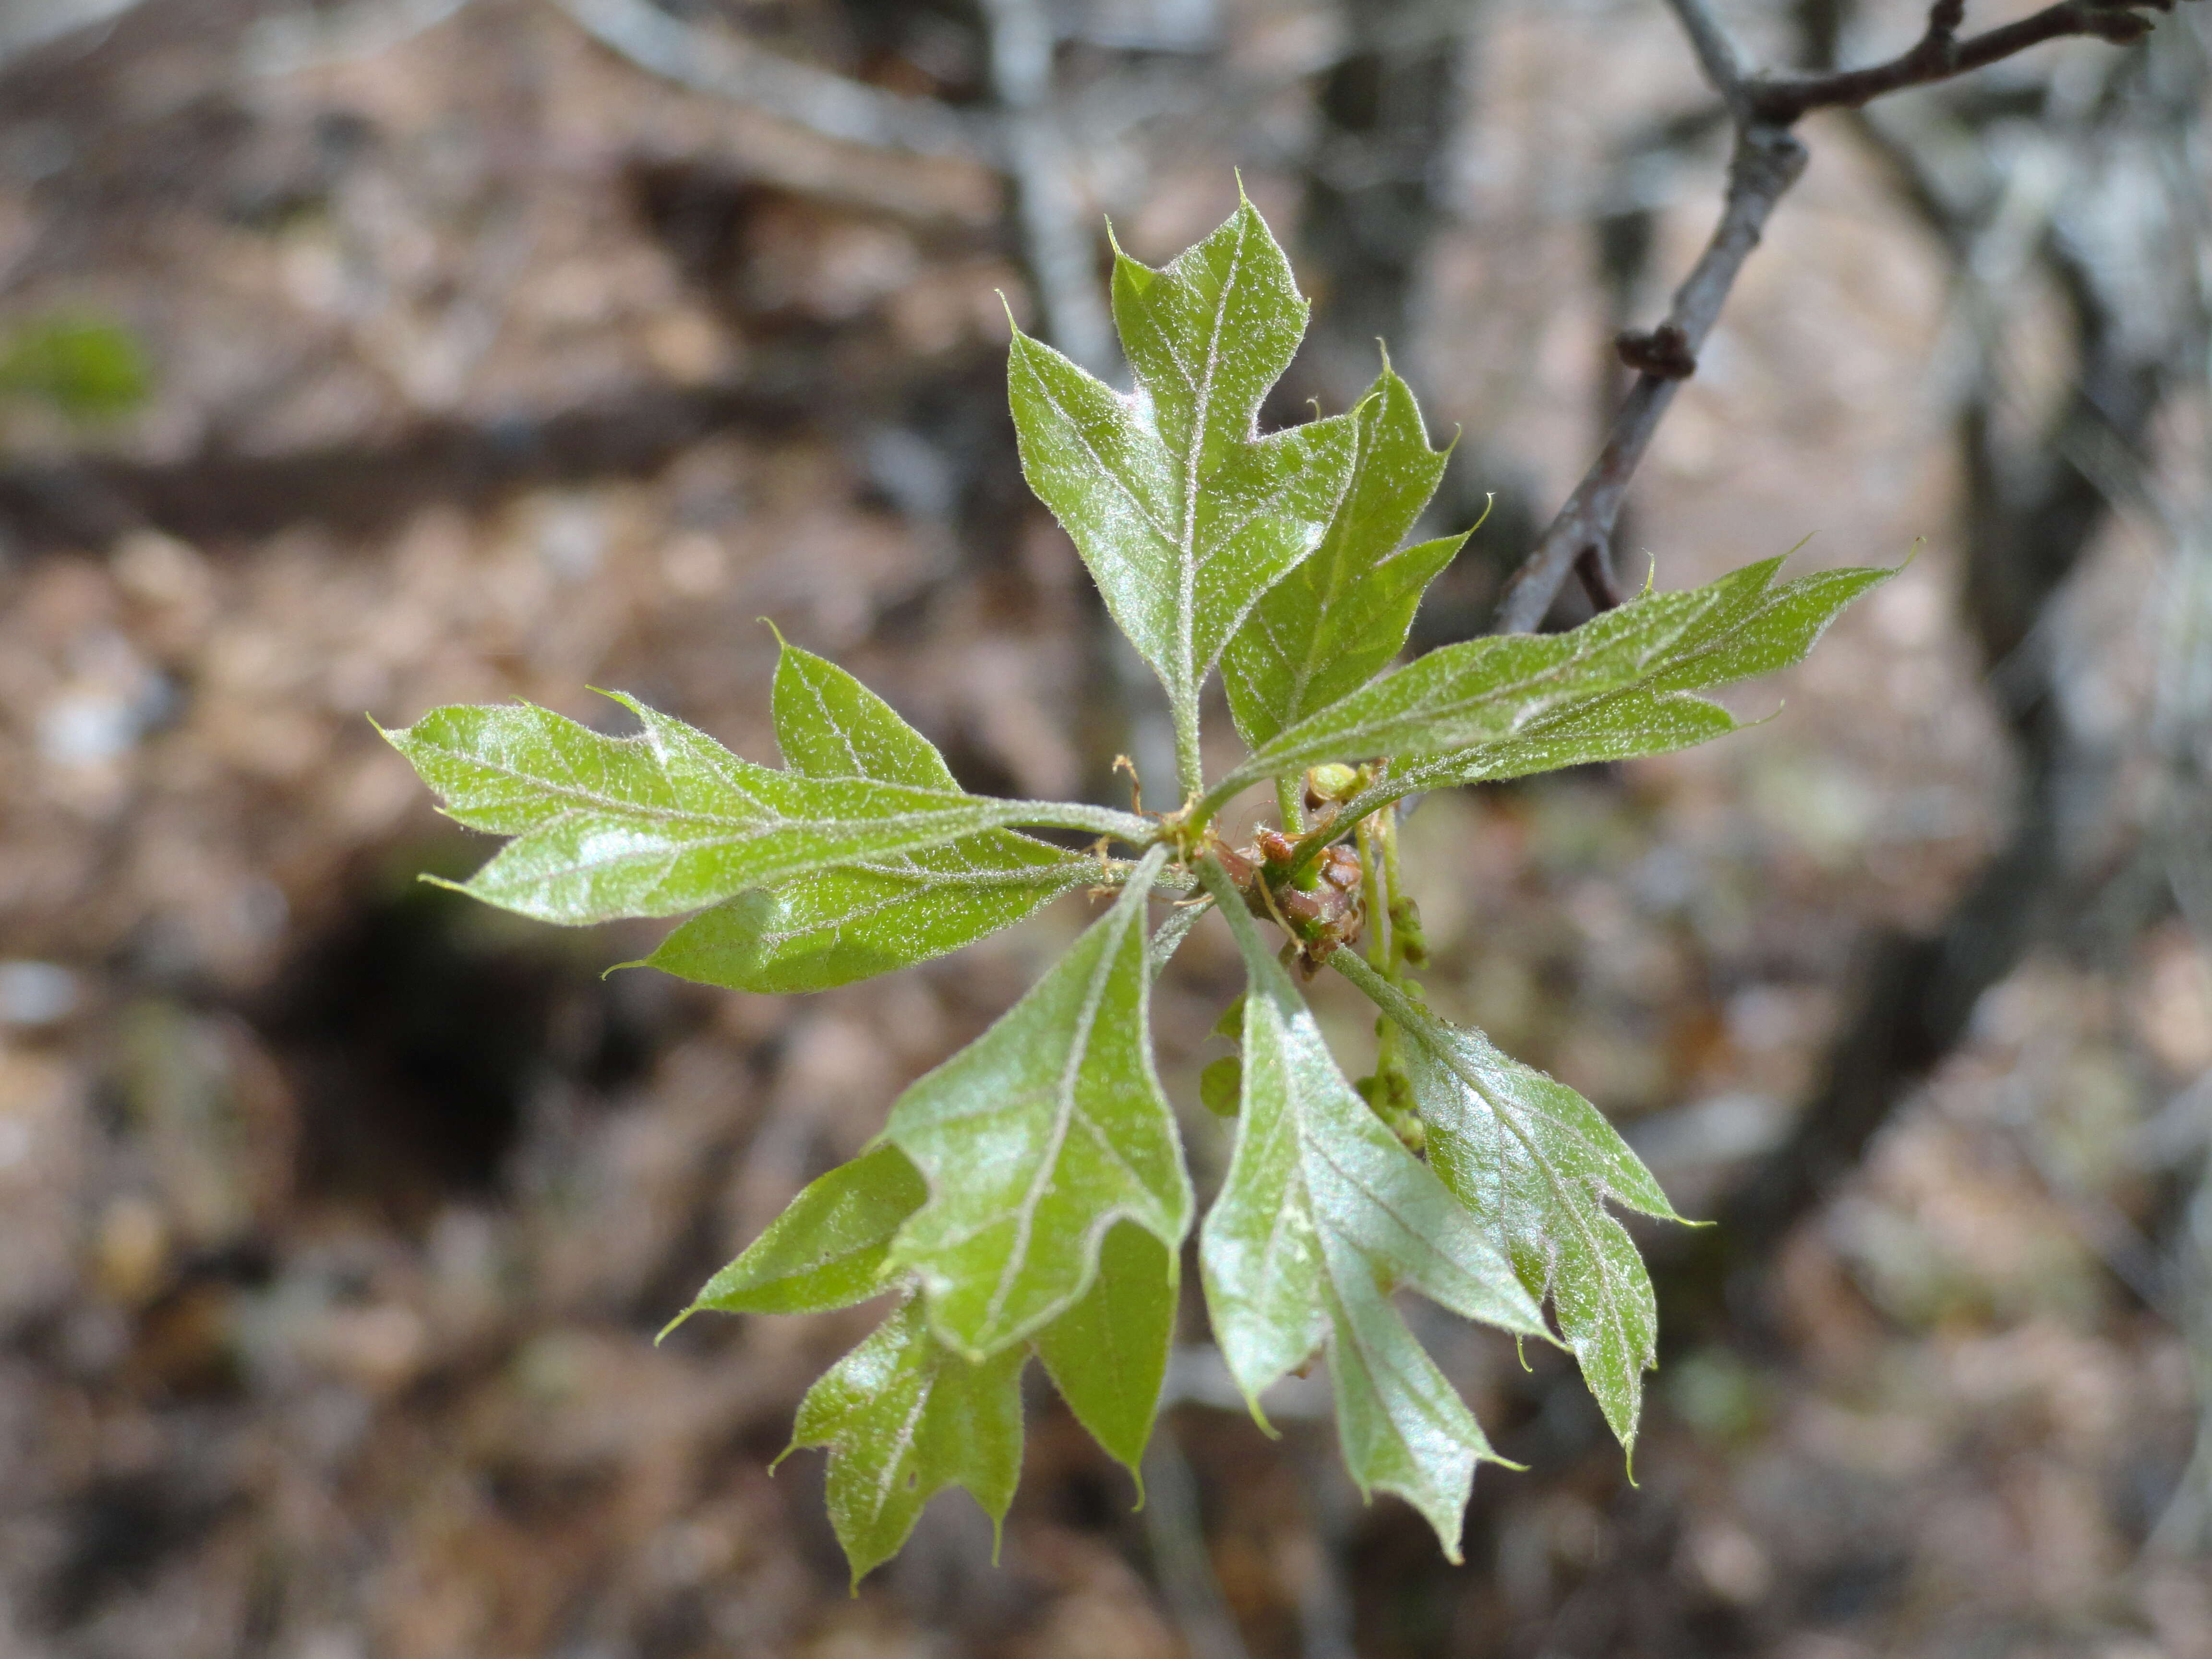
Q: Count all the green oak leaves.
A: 10